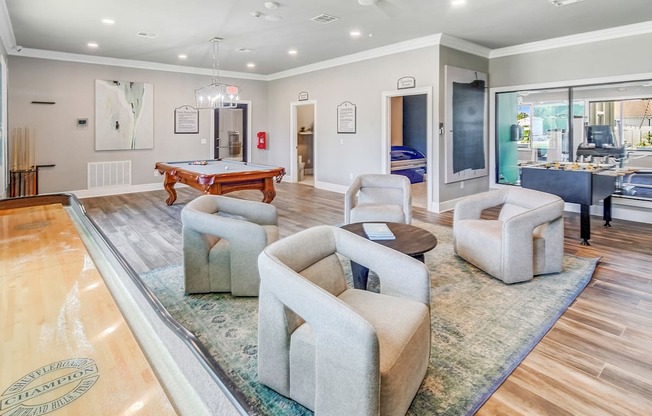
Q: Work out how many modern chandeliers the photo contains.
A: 1